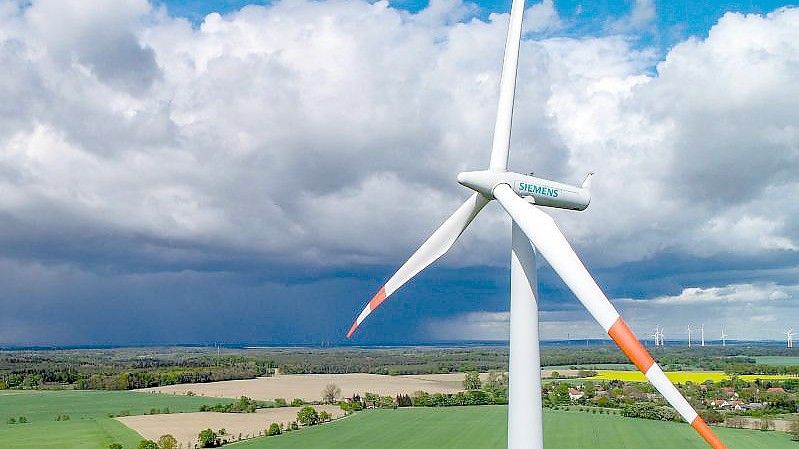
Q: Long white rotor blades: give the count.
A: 3